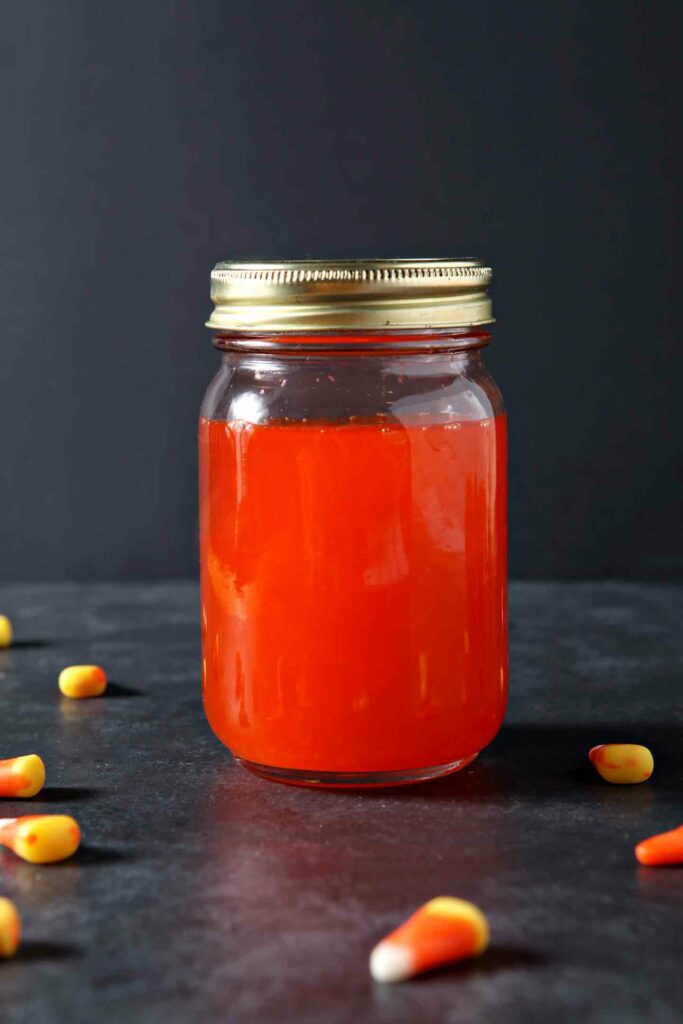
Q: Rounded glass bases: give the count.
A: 1